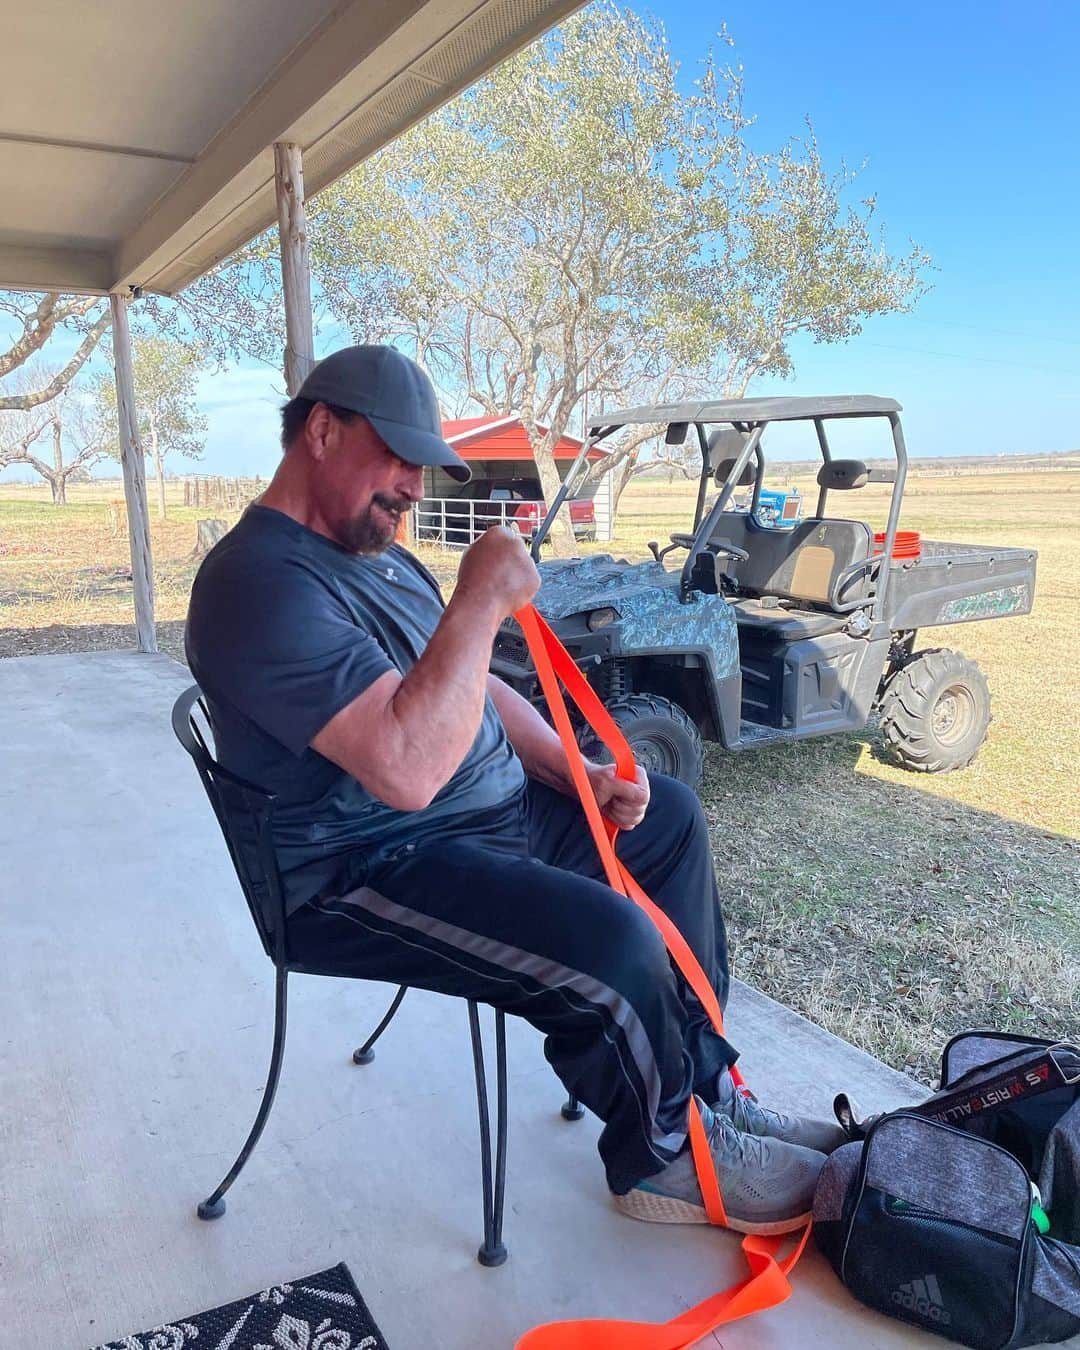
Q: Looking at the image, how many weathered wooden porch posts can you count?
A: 2